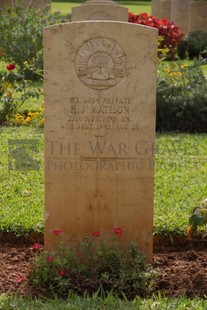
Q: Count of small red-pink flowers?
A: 7